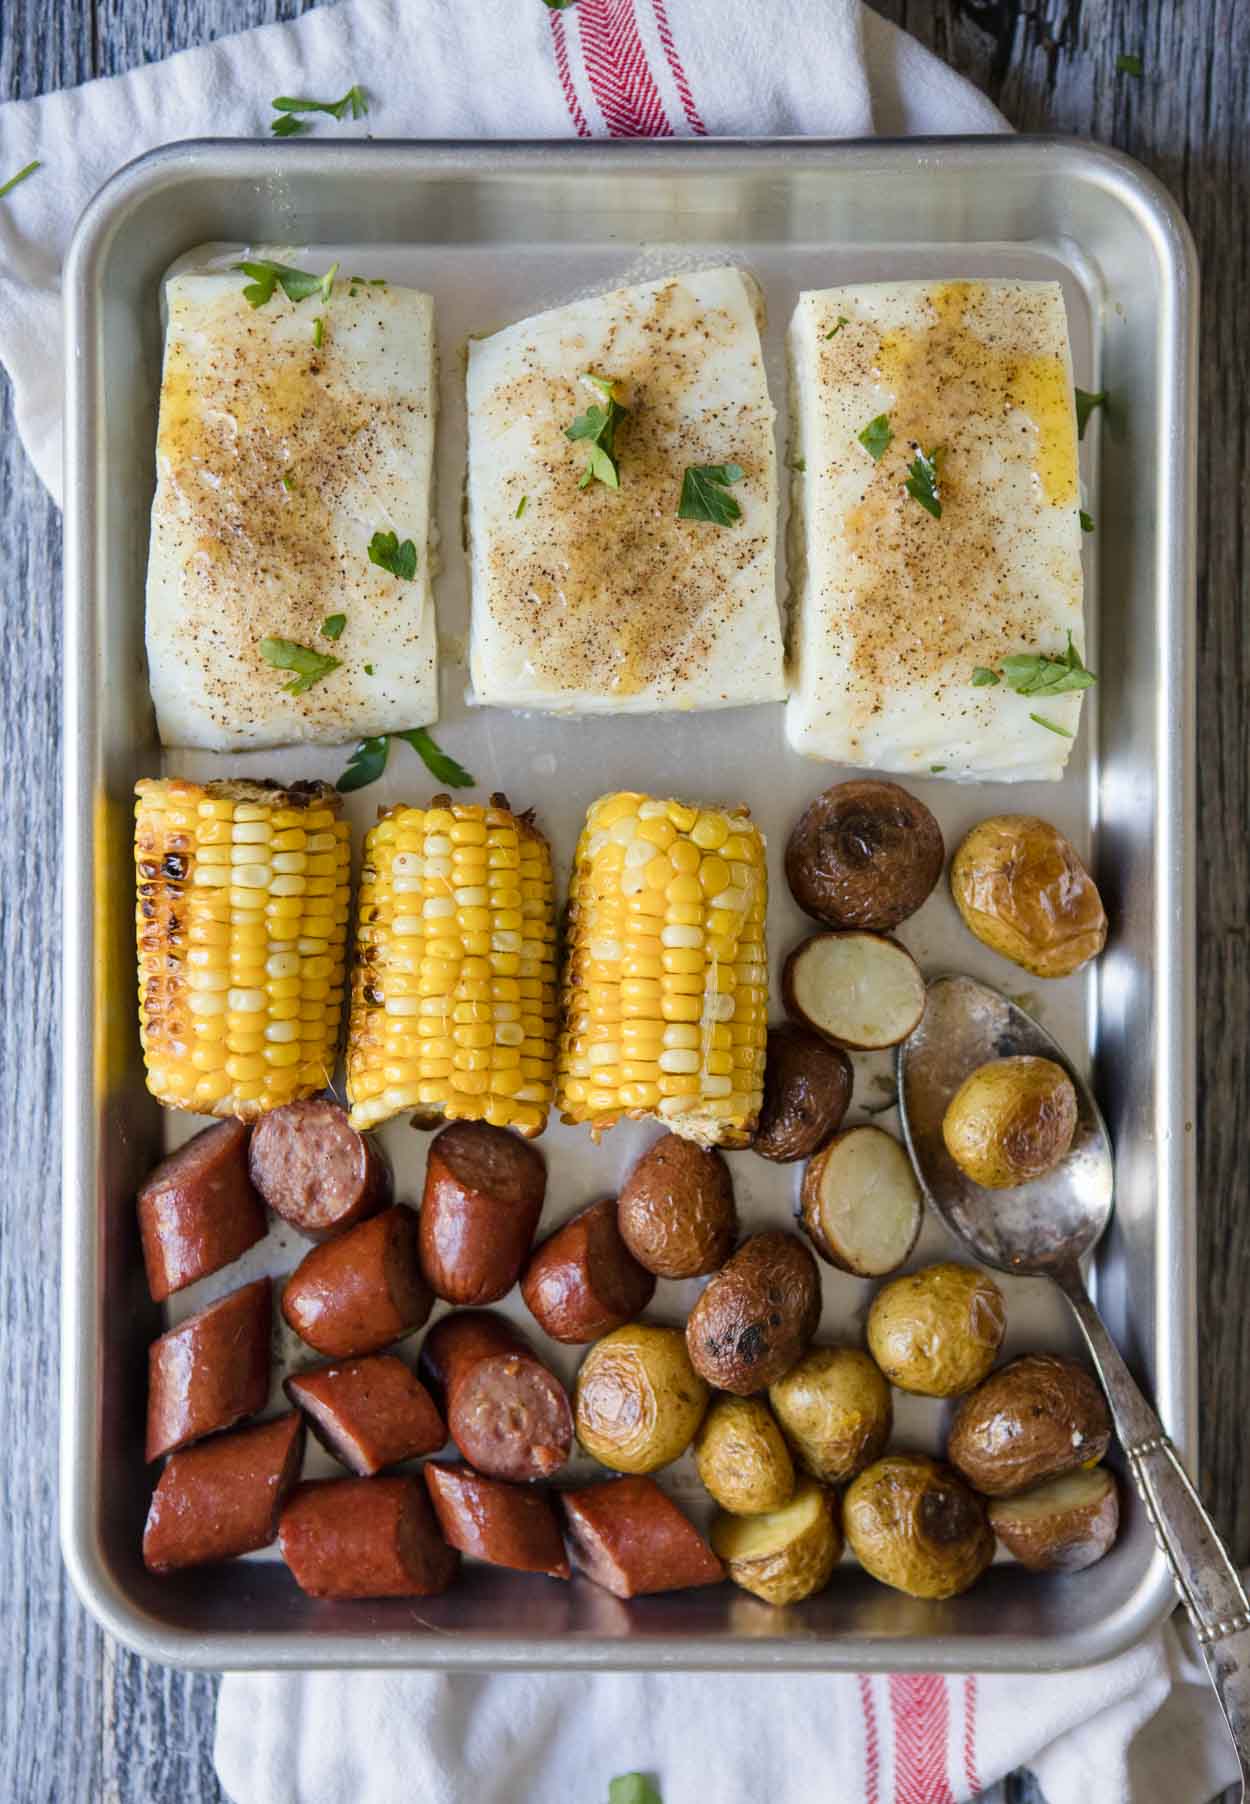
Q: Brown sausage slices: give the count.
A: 12